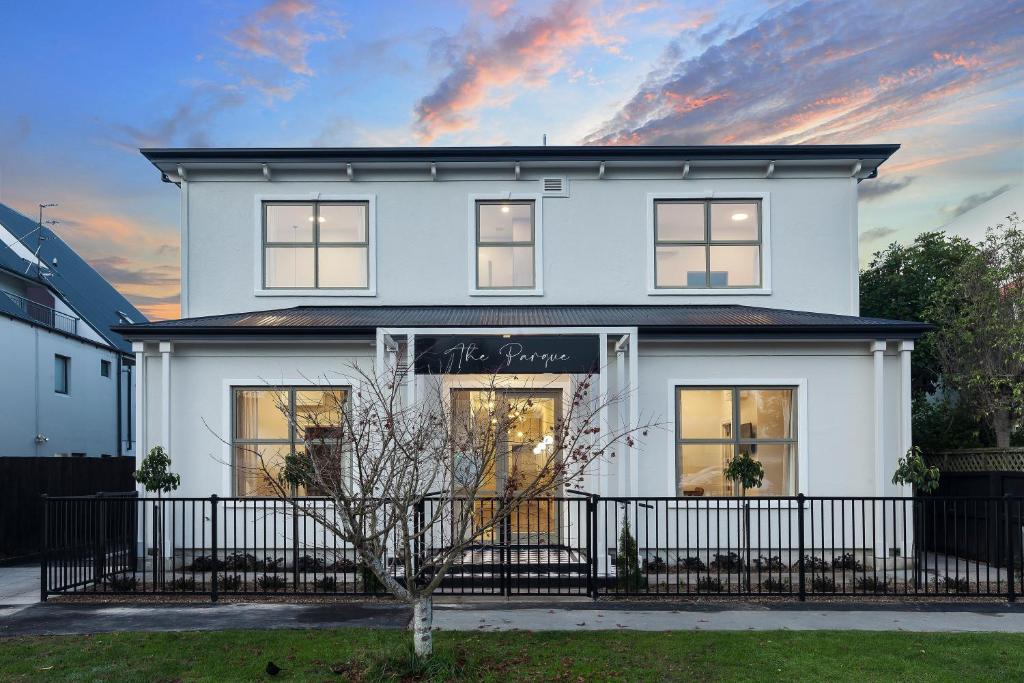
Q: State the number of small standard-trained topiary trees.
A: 4